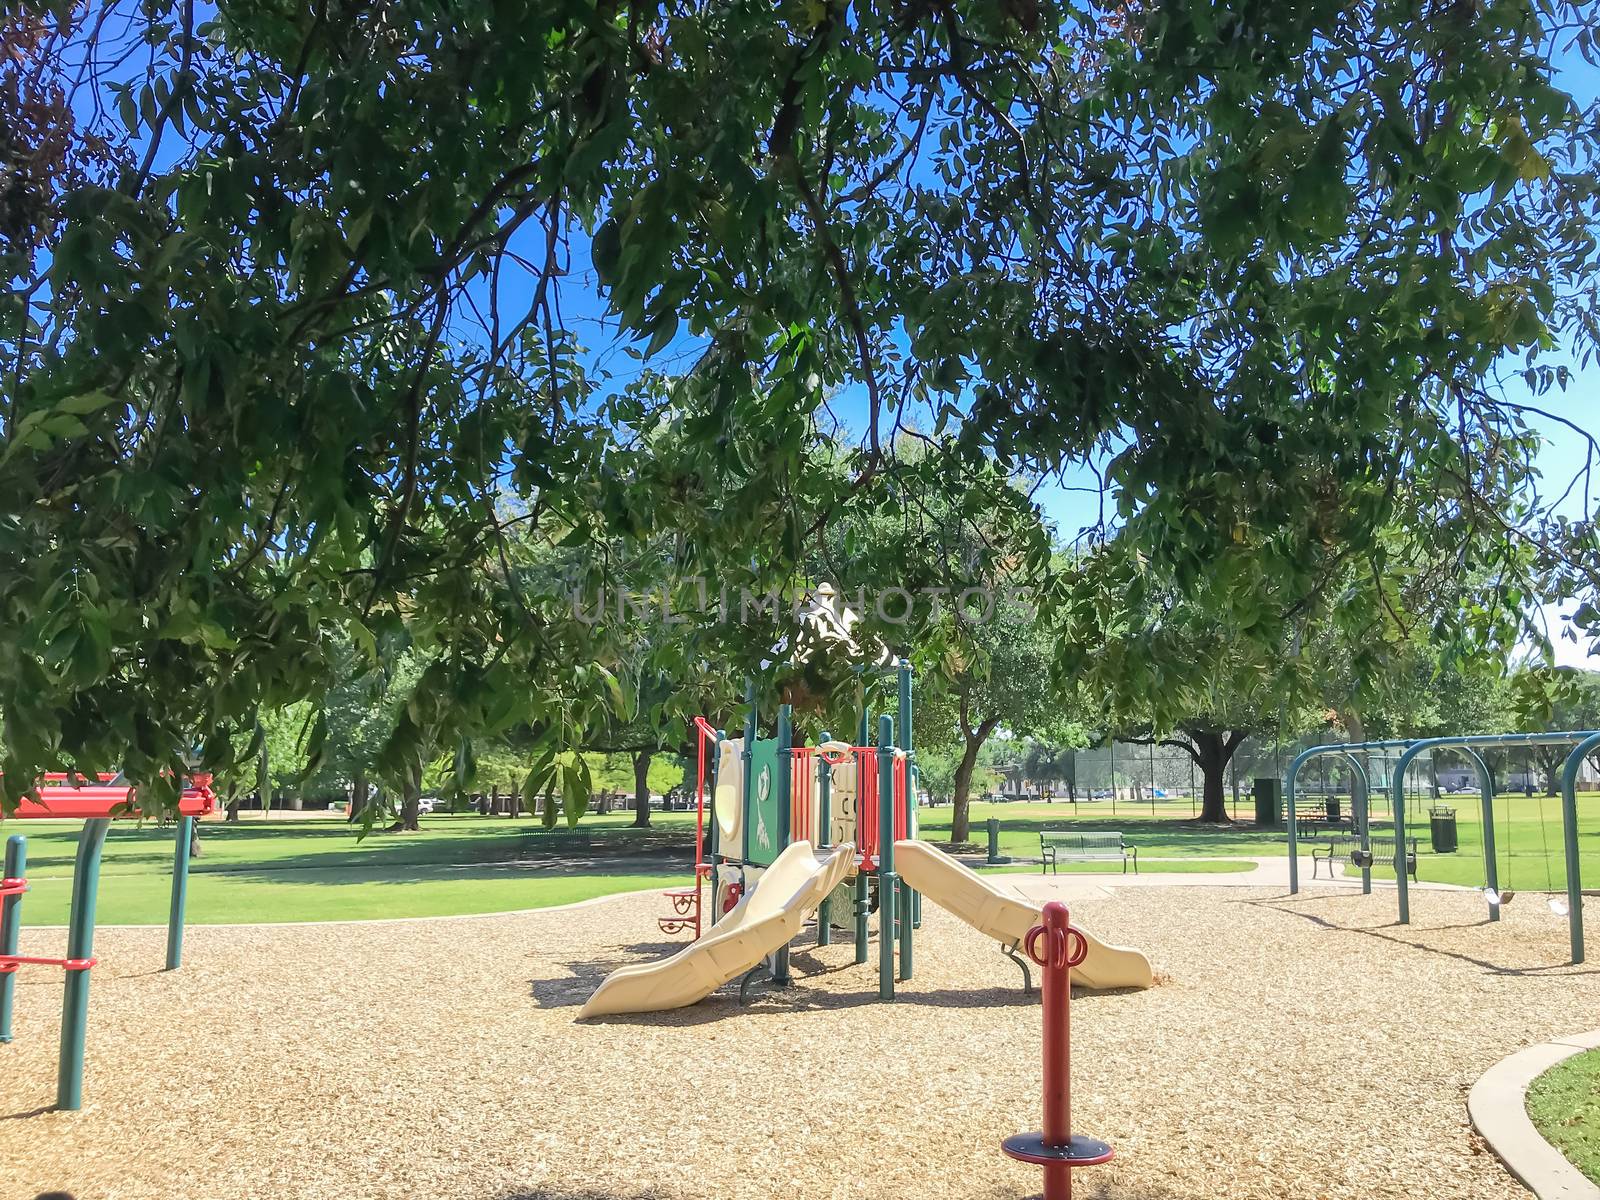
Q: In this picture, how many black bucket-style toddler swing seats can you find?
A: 2